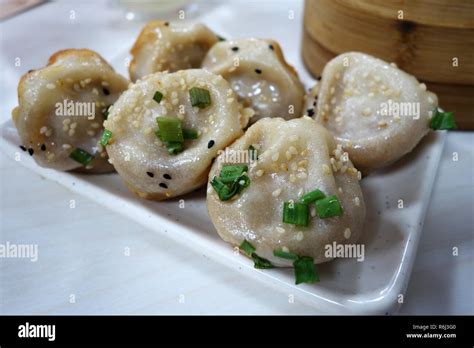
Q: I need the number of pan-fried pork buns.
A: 6